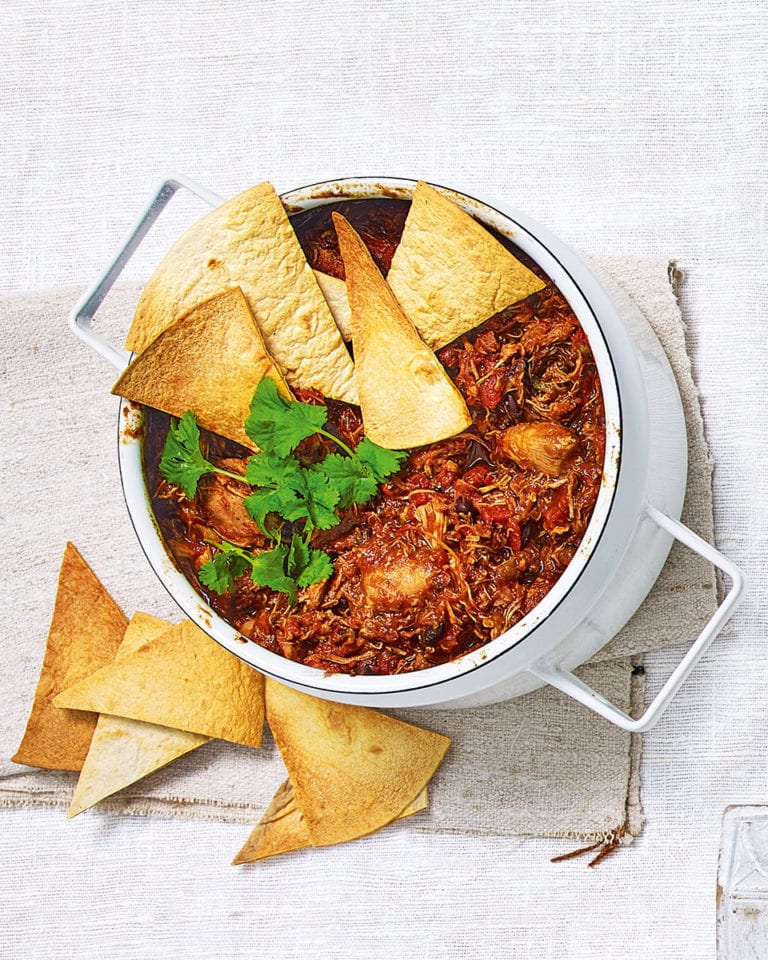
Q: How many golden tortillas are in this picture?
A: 10